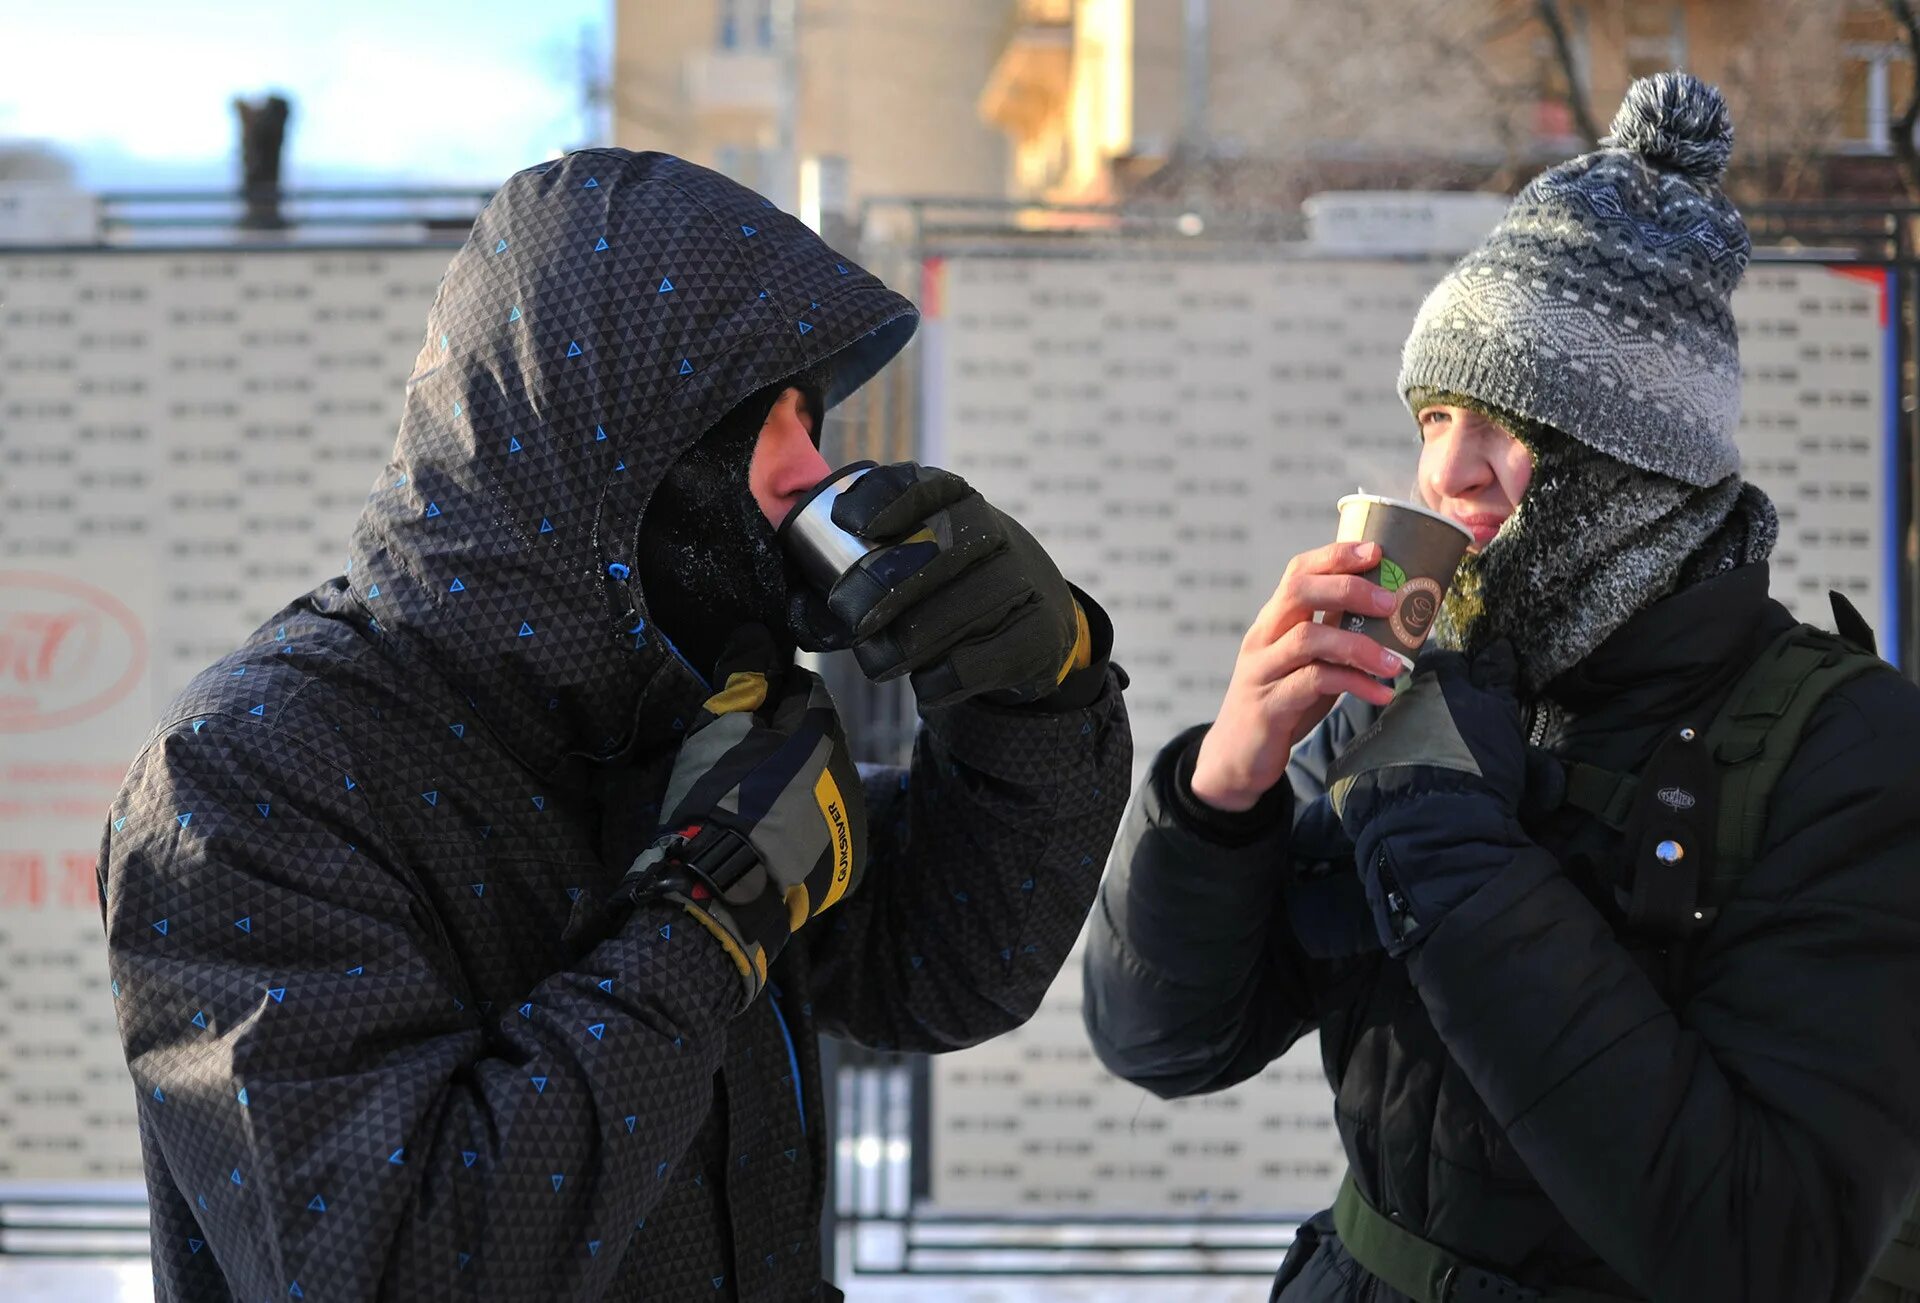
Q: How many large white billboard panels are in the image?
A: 2